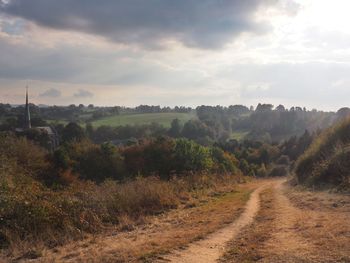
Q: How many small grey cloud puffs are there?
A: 2